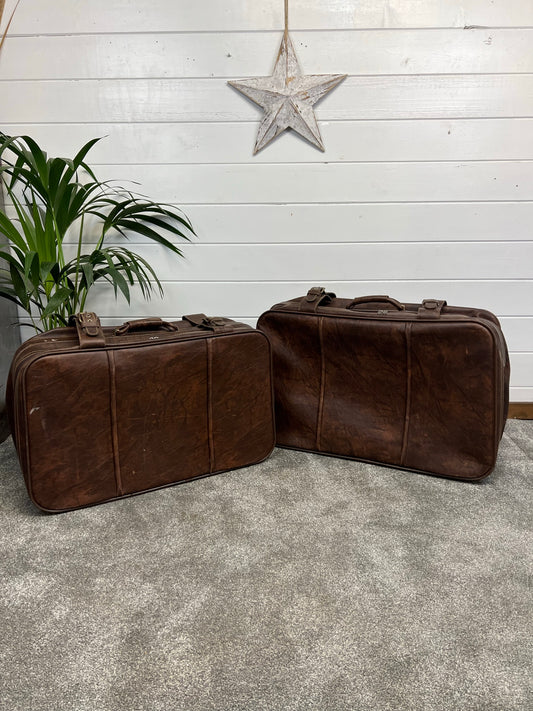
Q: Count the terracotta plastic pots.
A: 0